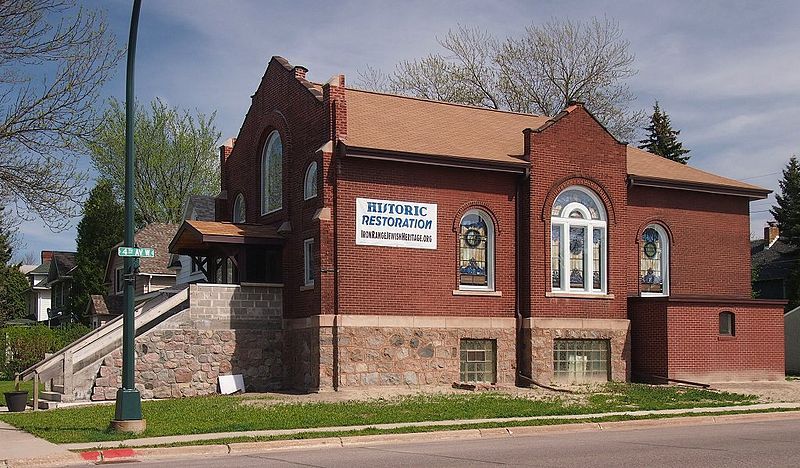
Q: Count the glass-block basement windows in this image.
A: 2